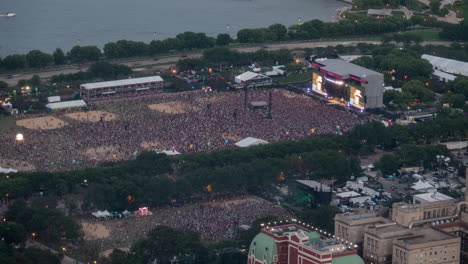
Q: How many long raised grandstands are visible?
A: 1